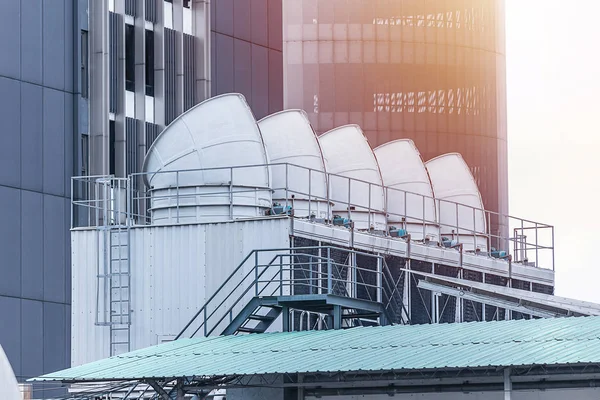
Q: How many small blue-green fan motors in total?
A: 5